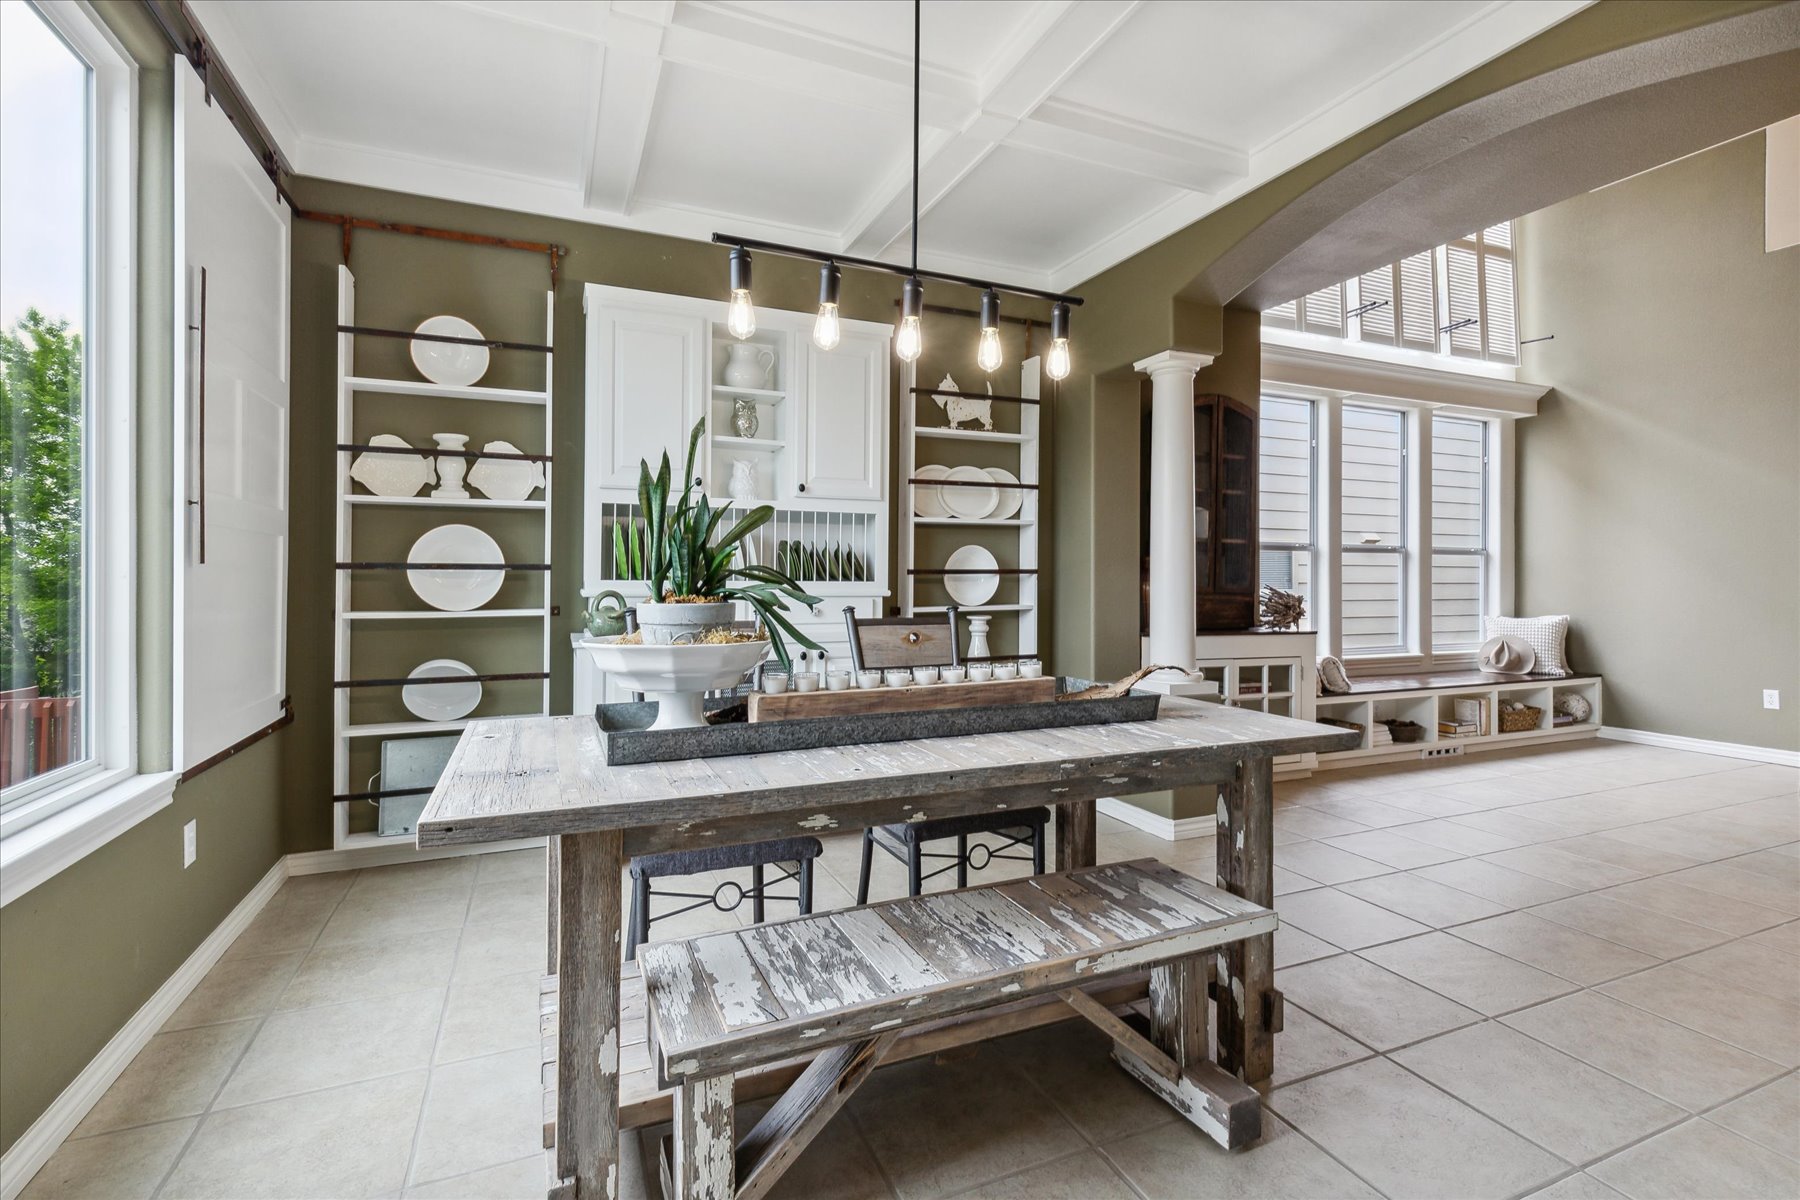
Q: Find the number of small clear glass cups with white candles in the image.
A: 10